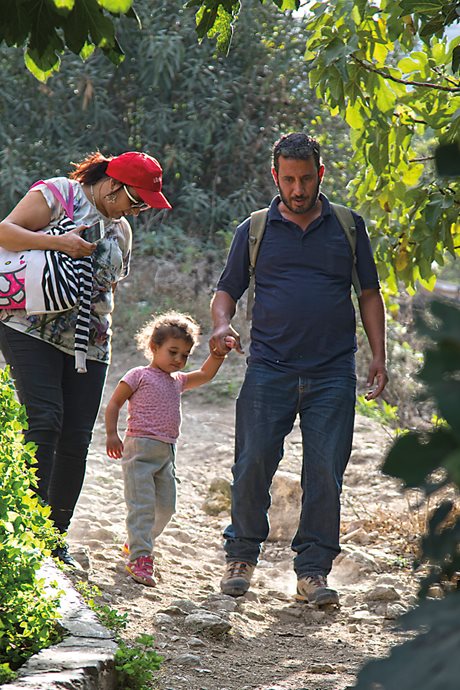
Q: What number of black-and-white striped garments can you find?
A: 1